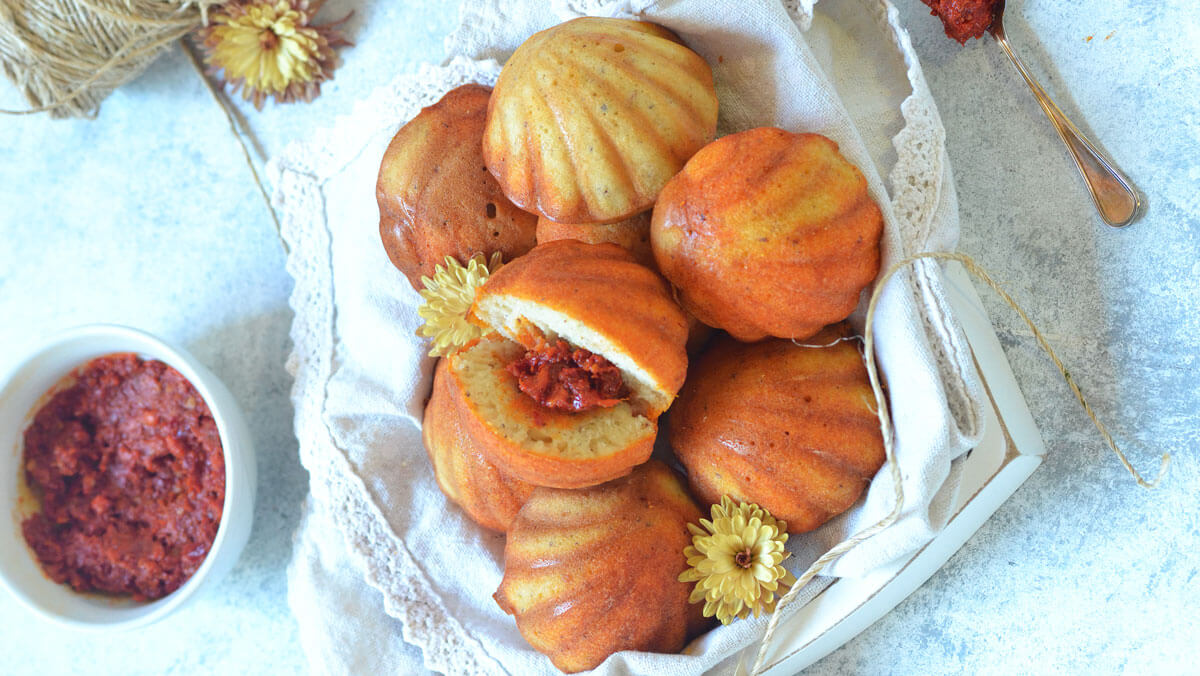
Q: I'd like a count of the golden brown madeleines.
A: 8